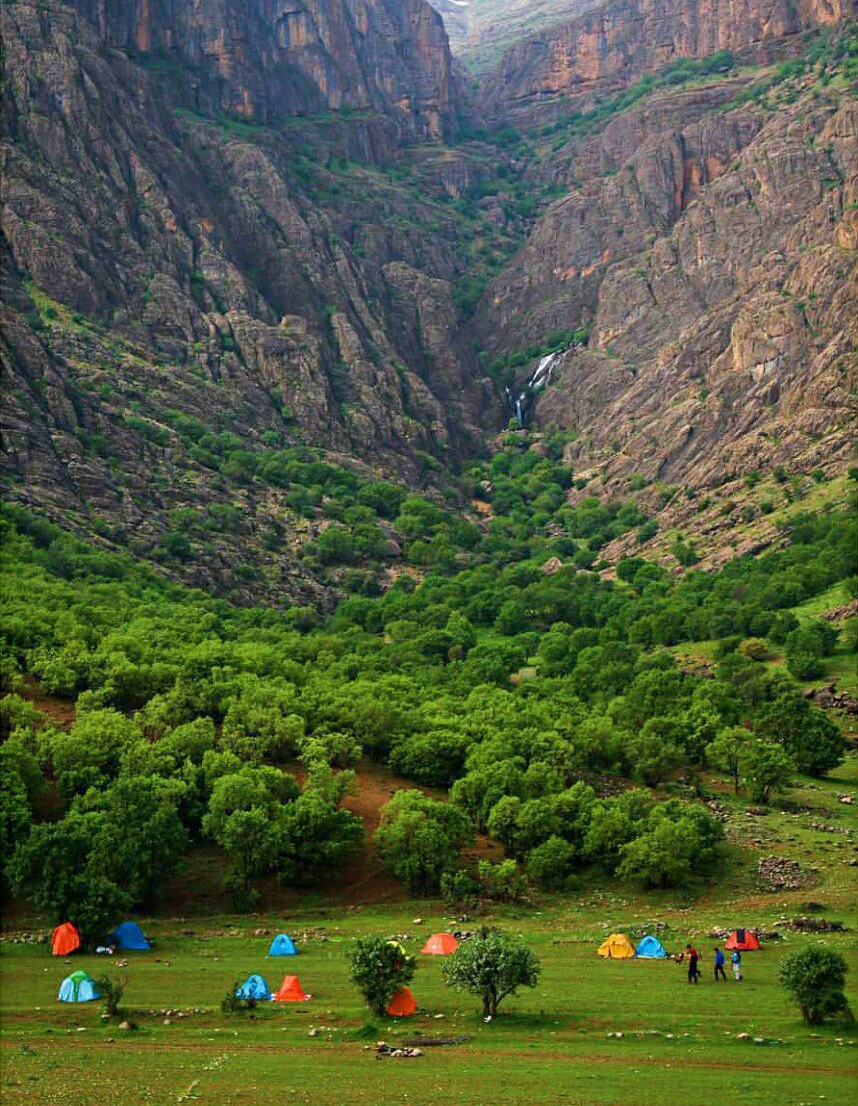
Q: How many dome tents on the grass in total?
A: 12